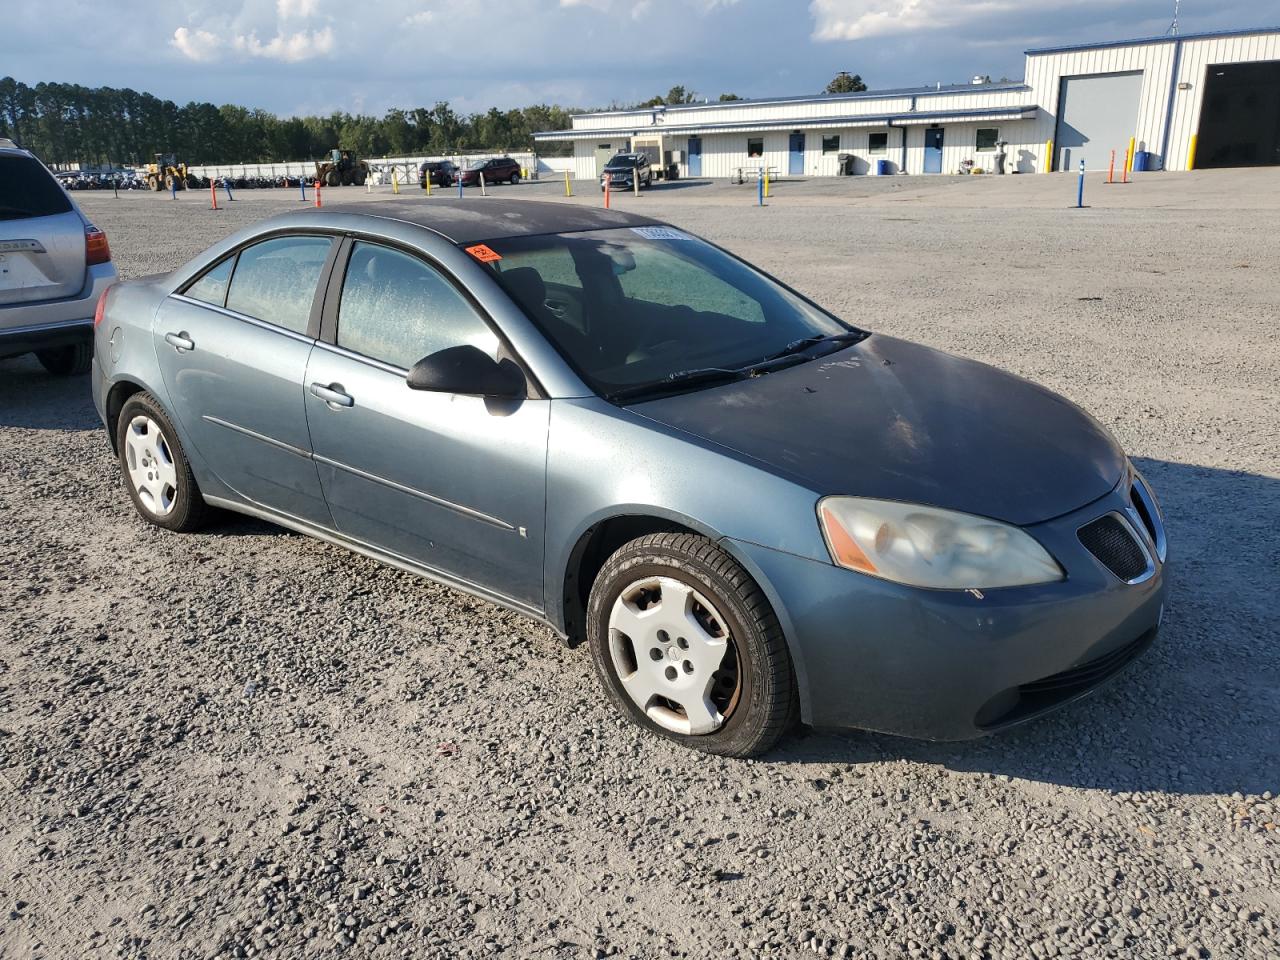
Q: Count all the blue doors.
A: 3